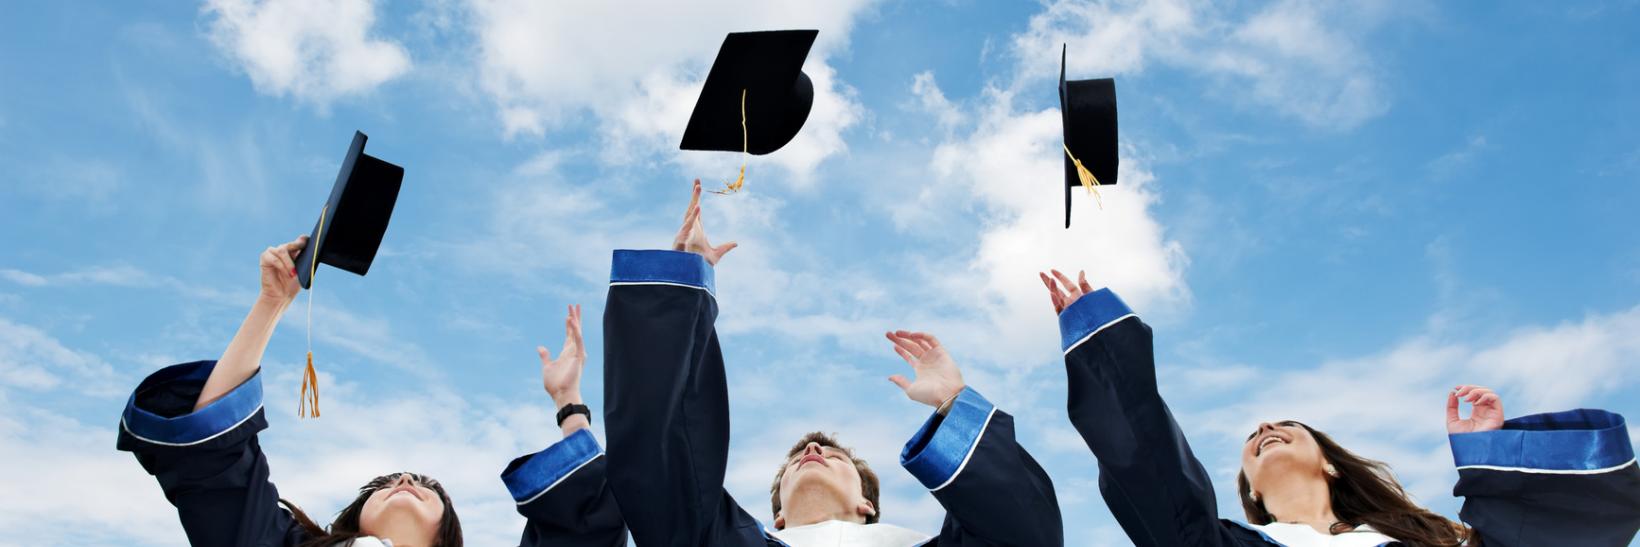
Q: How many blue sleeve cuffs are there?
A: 6